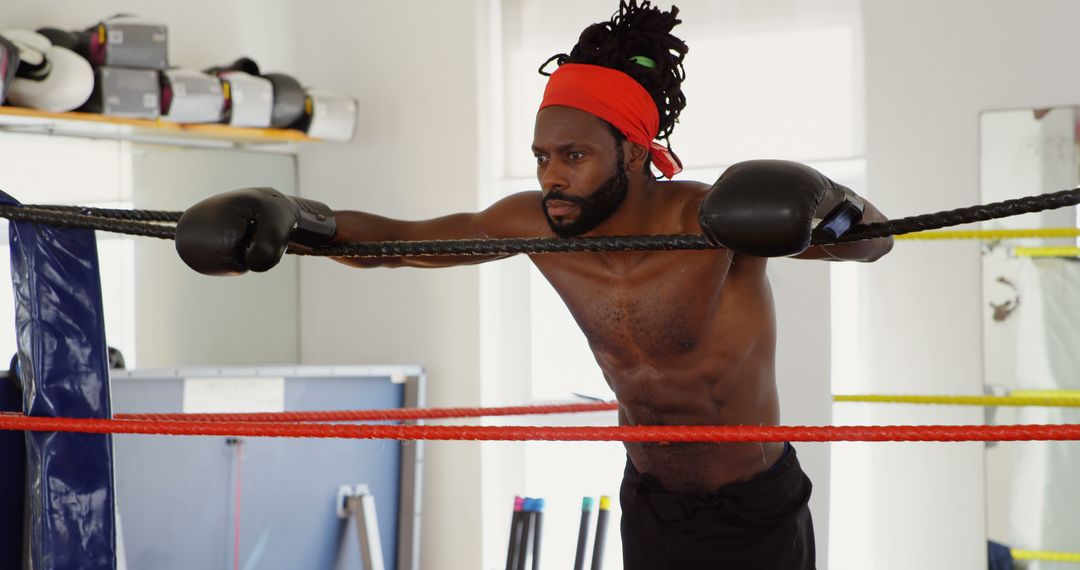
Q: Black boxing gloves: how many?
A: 2